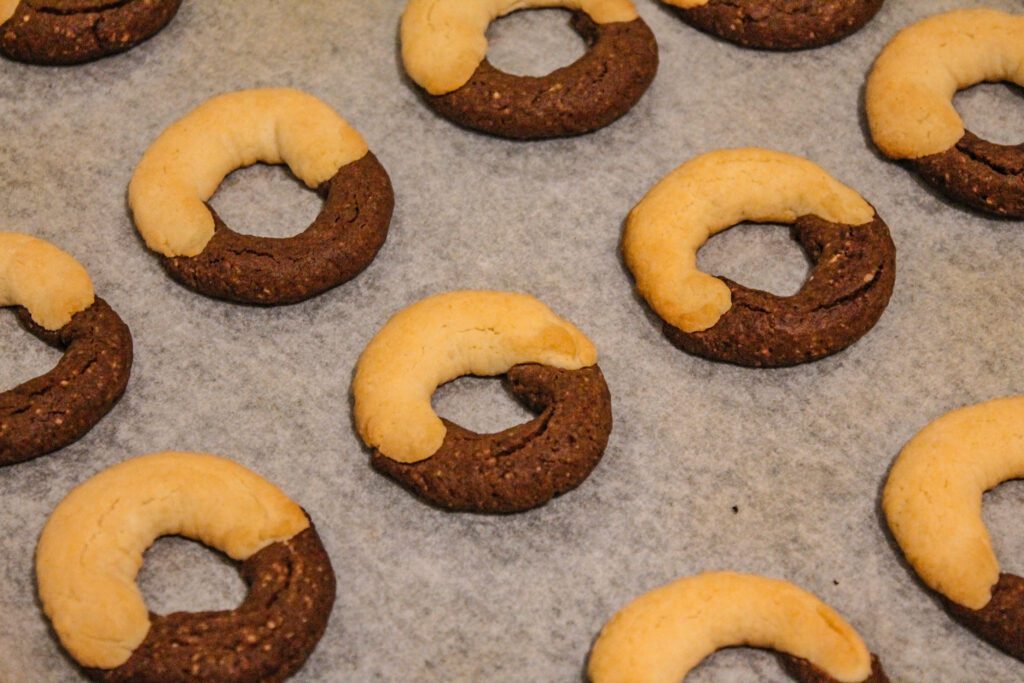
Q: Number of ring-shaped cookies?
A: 11